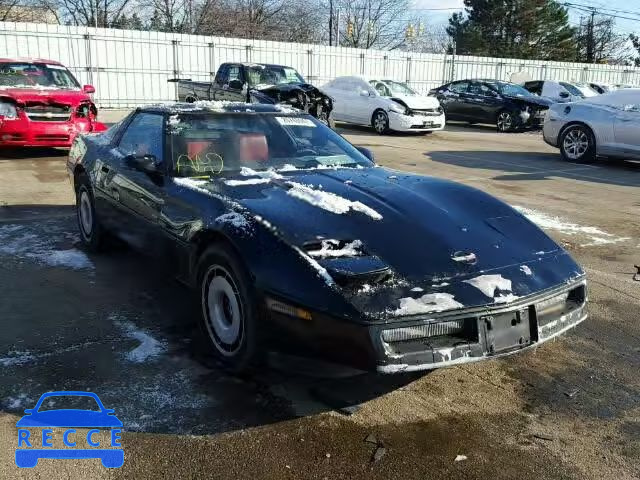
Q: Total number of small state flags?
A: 0